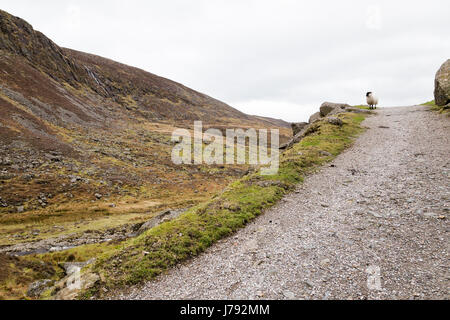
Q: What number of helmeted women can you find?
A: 0